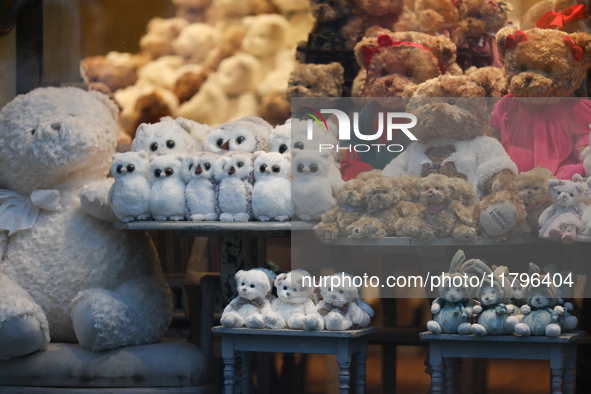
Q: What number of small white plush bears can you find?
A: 3